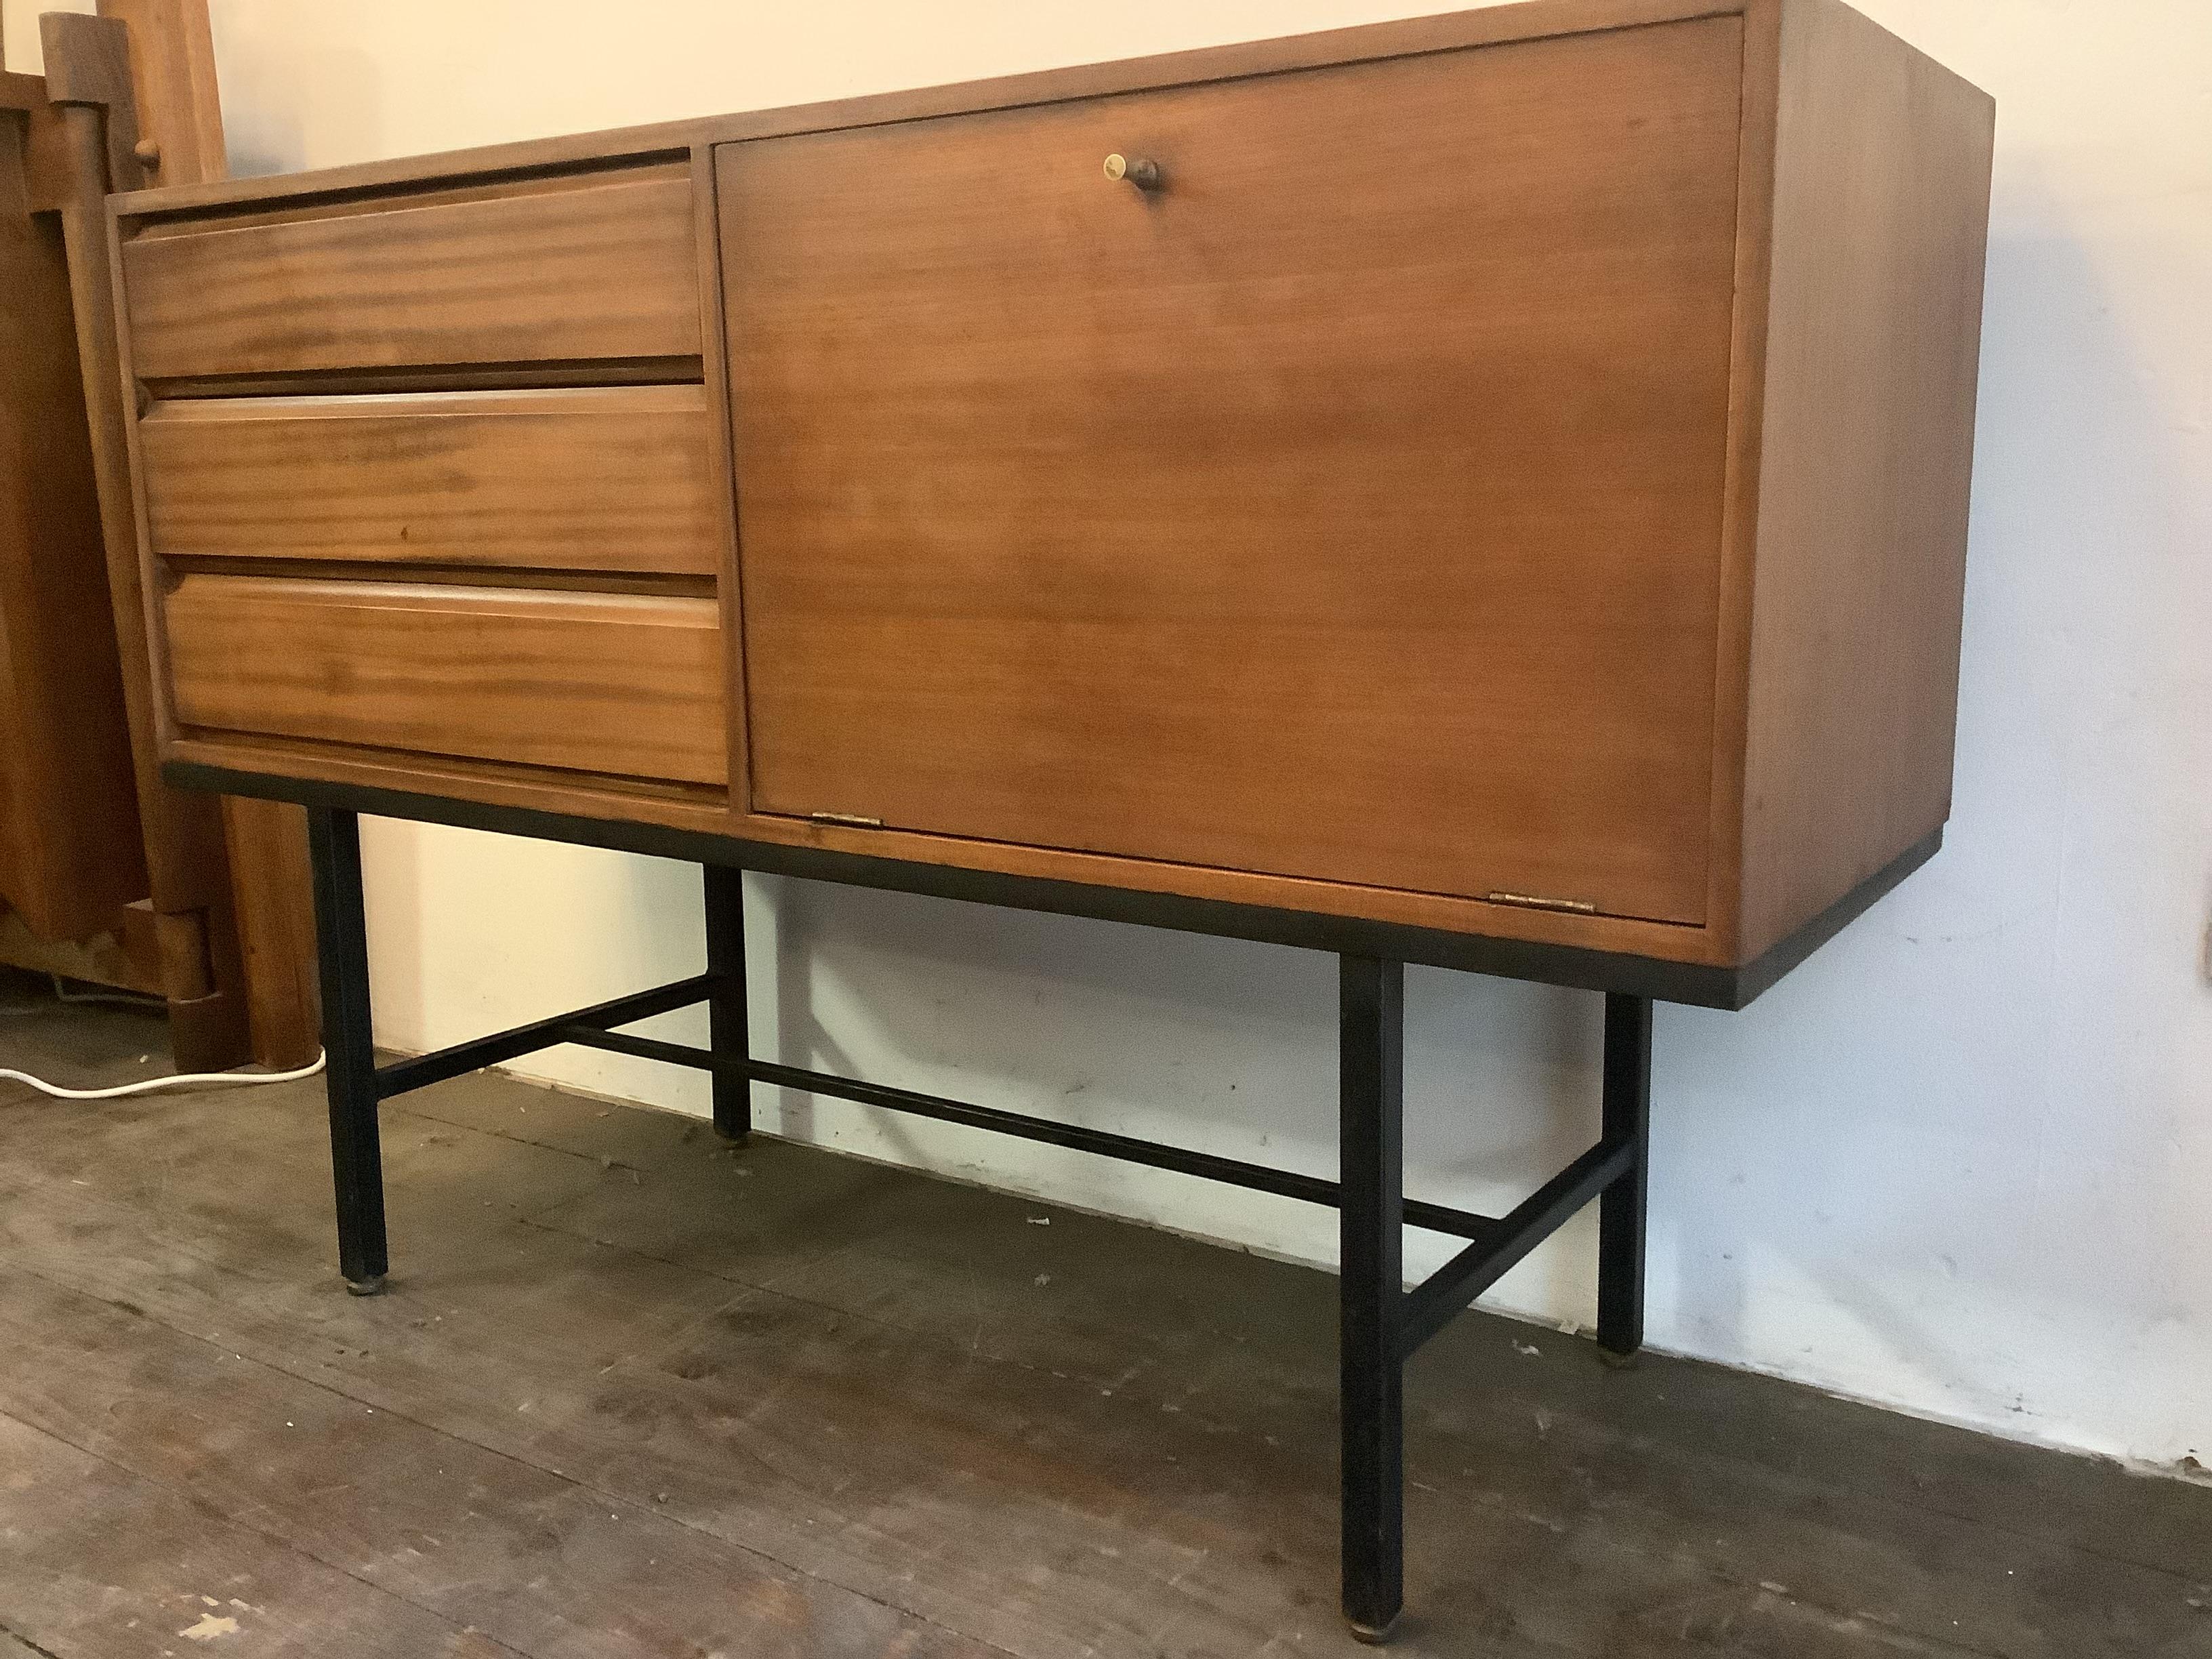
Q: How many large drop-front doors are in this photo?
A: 1